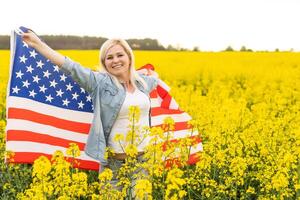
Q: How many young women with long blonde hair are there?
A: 1